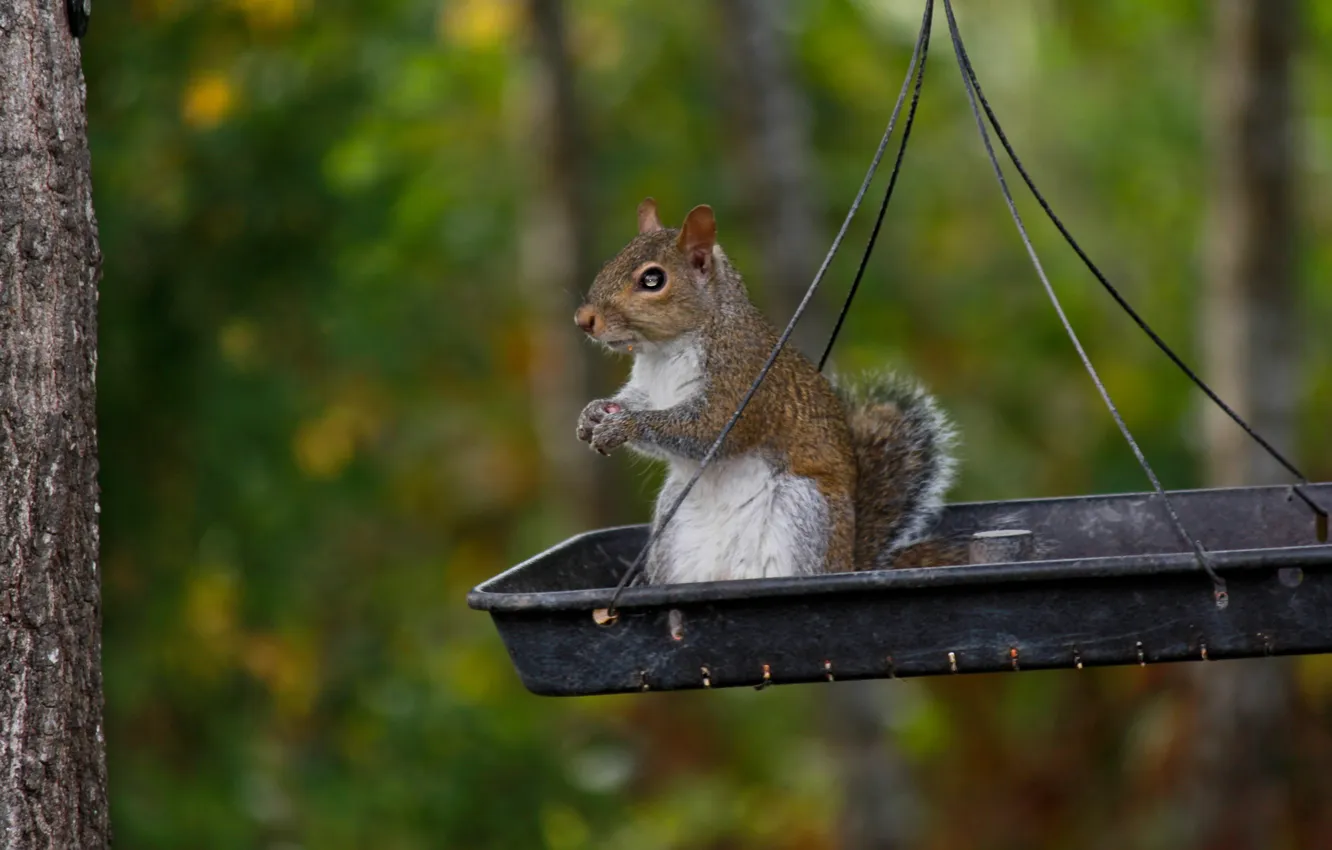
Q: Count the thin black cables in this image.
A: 4